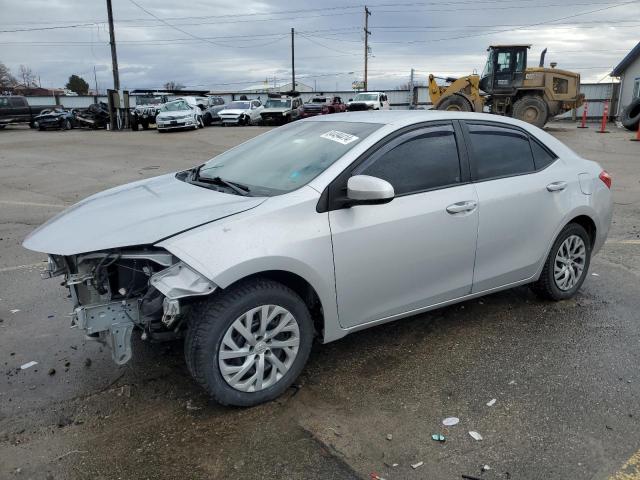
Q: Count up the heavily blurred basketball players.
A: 0